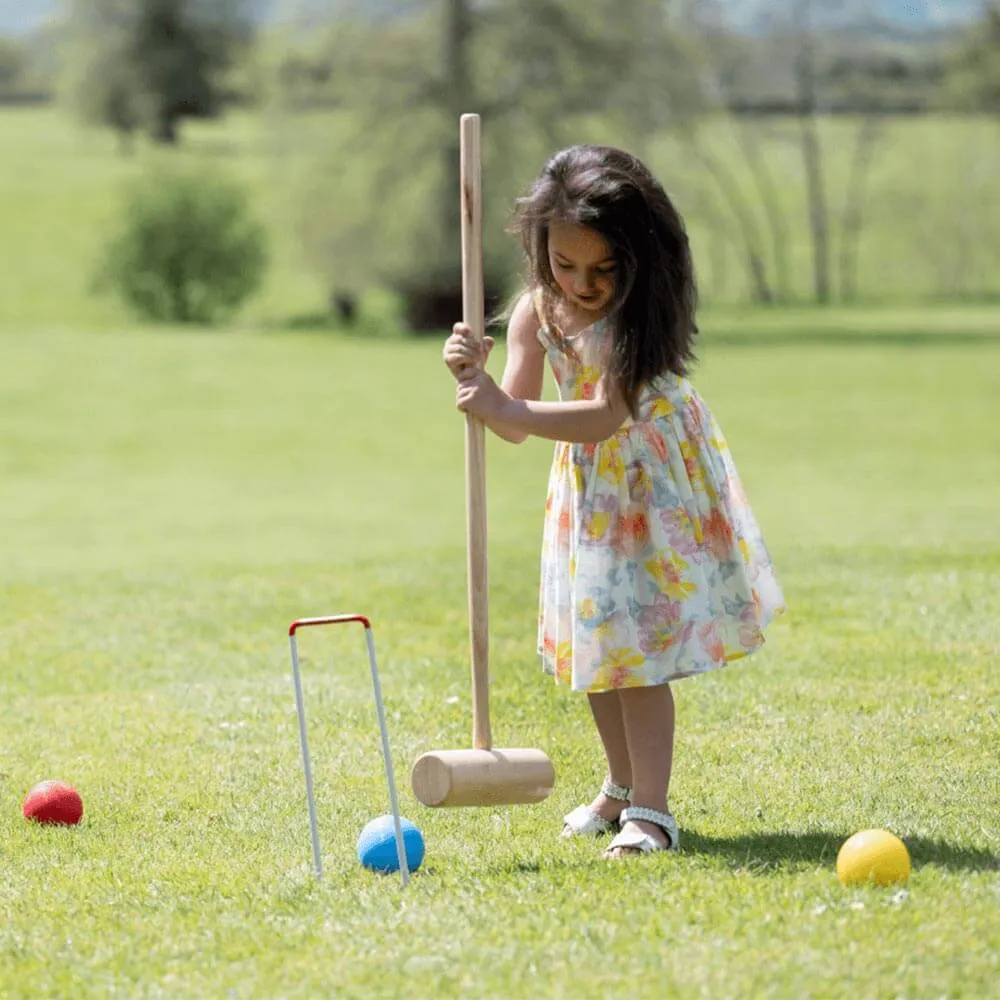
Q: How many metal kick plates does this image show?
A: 0